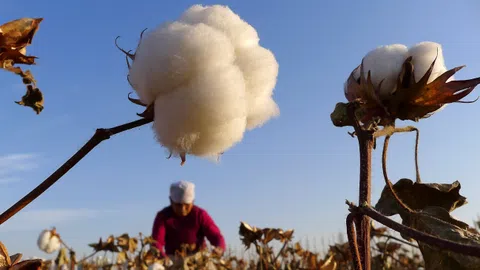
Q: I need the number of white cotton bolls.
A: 3